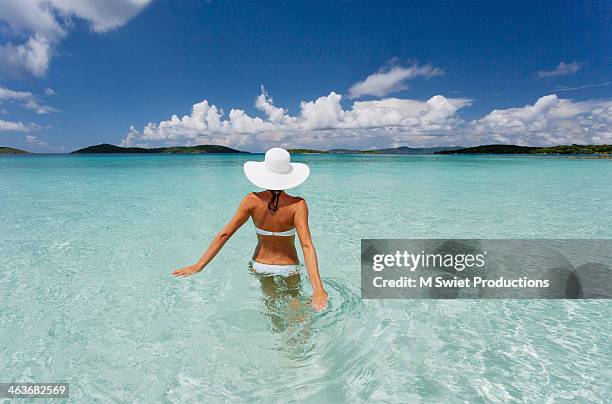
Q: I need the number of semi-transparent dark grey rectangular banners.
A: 2